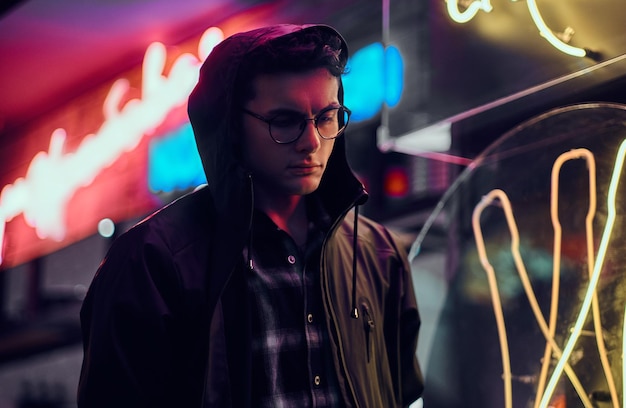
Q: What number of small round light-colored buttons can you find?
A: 3